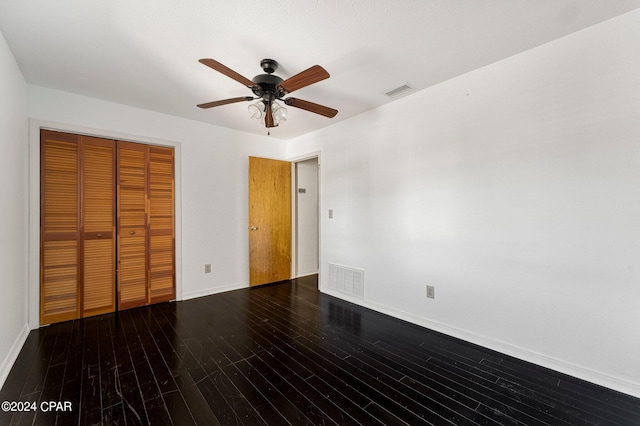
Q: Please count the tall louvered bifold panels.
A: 4